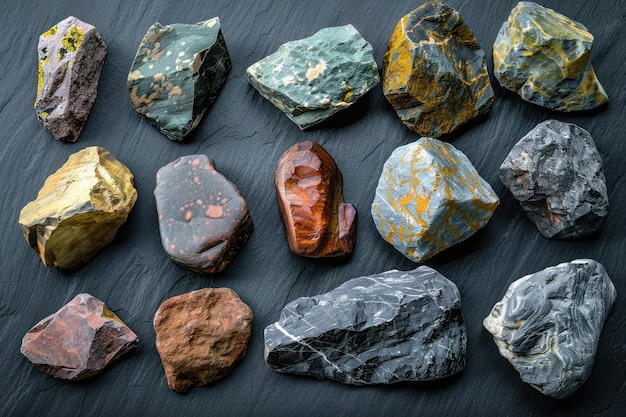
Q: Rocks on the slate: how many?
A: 14